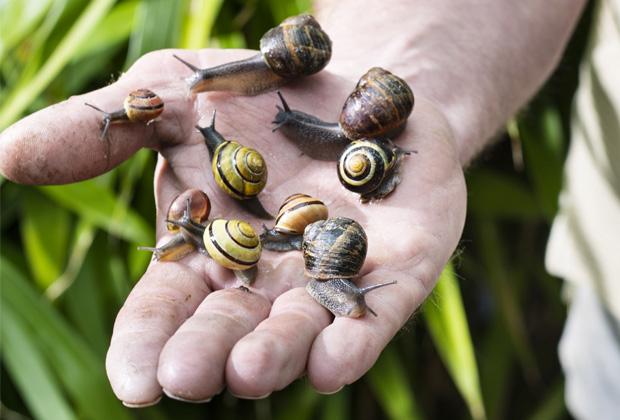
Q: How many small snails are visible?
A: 6